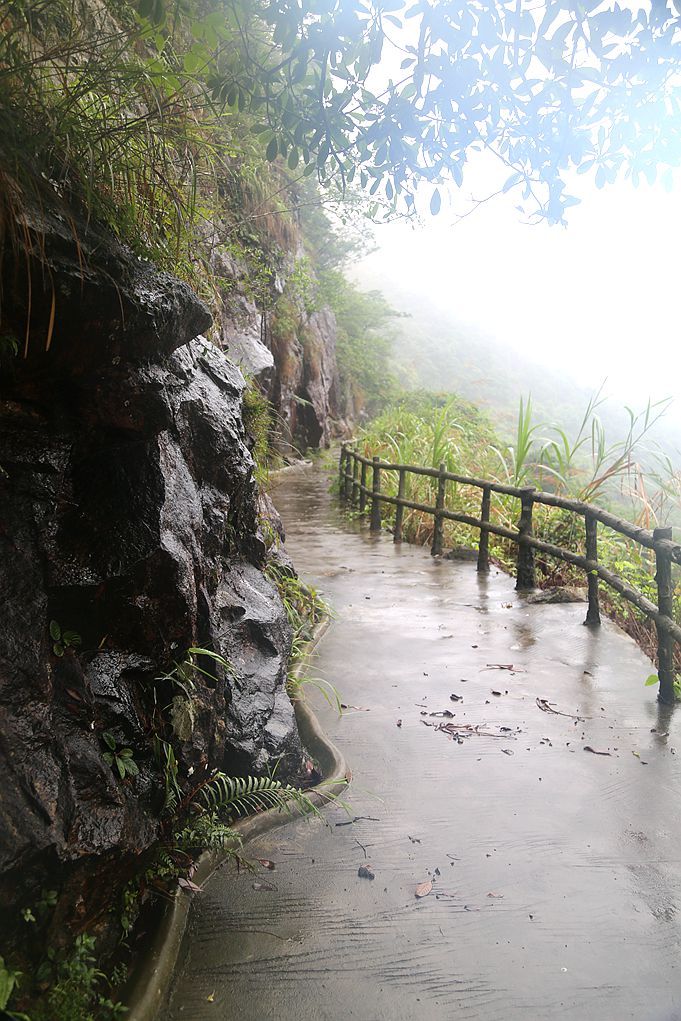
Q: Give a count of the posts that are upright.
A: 11